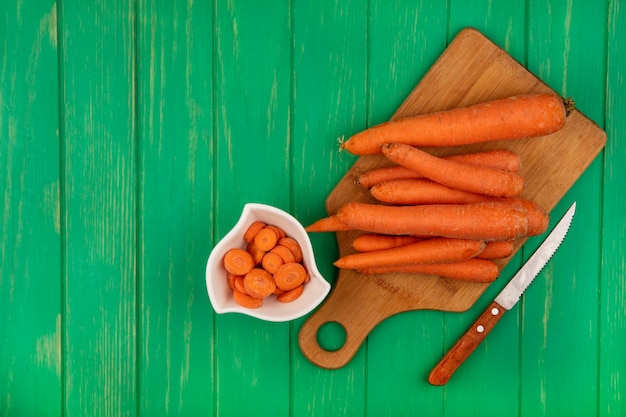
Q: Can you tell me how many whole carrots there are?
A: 9